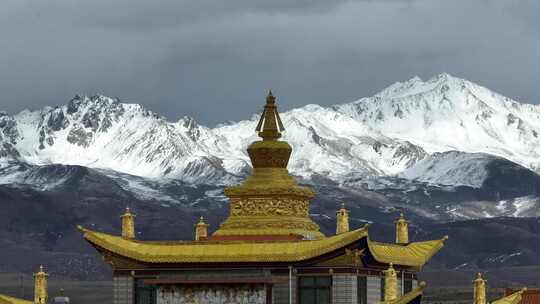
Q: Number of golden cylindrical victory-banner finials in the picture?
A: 7